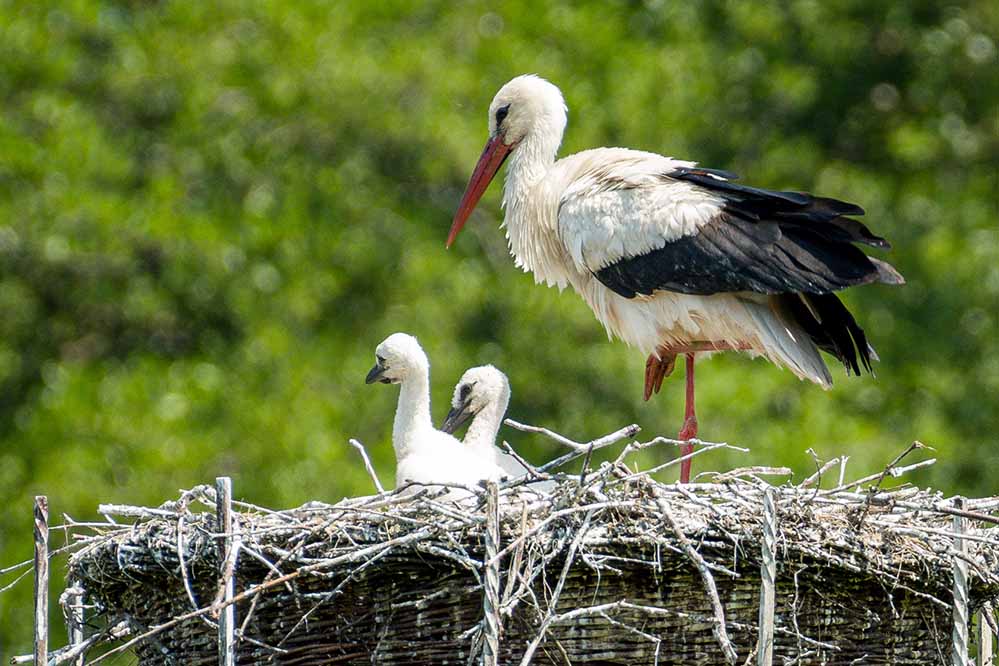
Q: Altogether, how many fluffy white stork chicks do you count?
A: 2